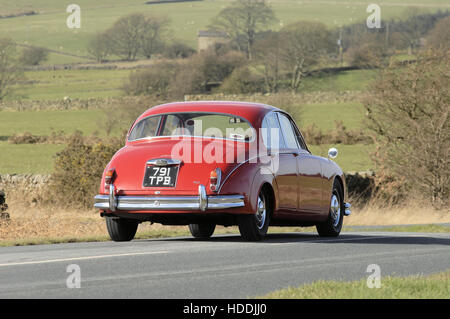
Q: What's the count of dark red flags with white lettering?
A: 0